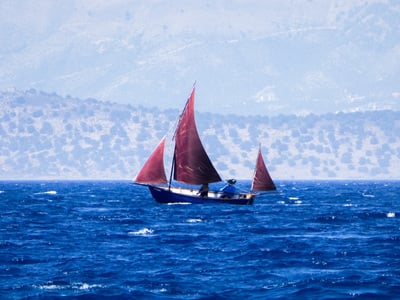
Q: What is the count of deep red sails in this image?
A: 3